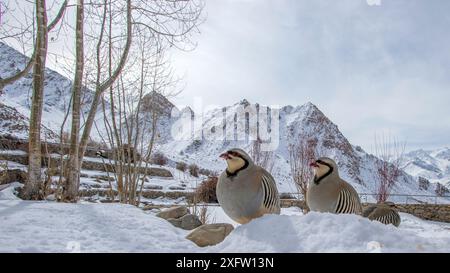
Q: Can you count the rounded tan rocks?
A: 3